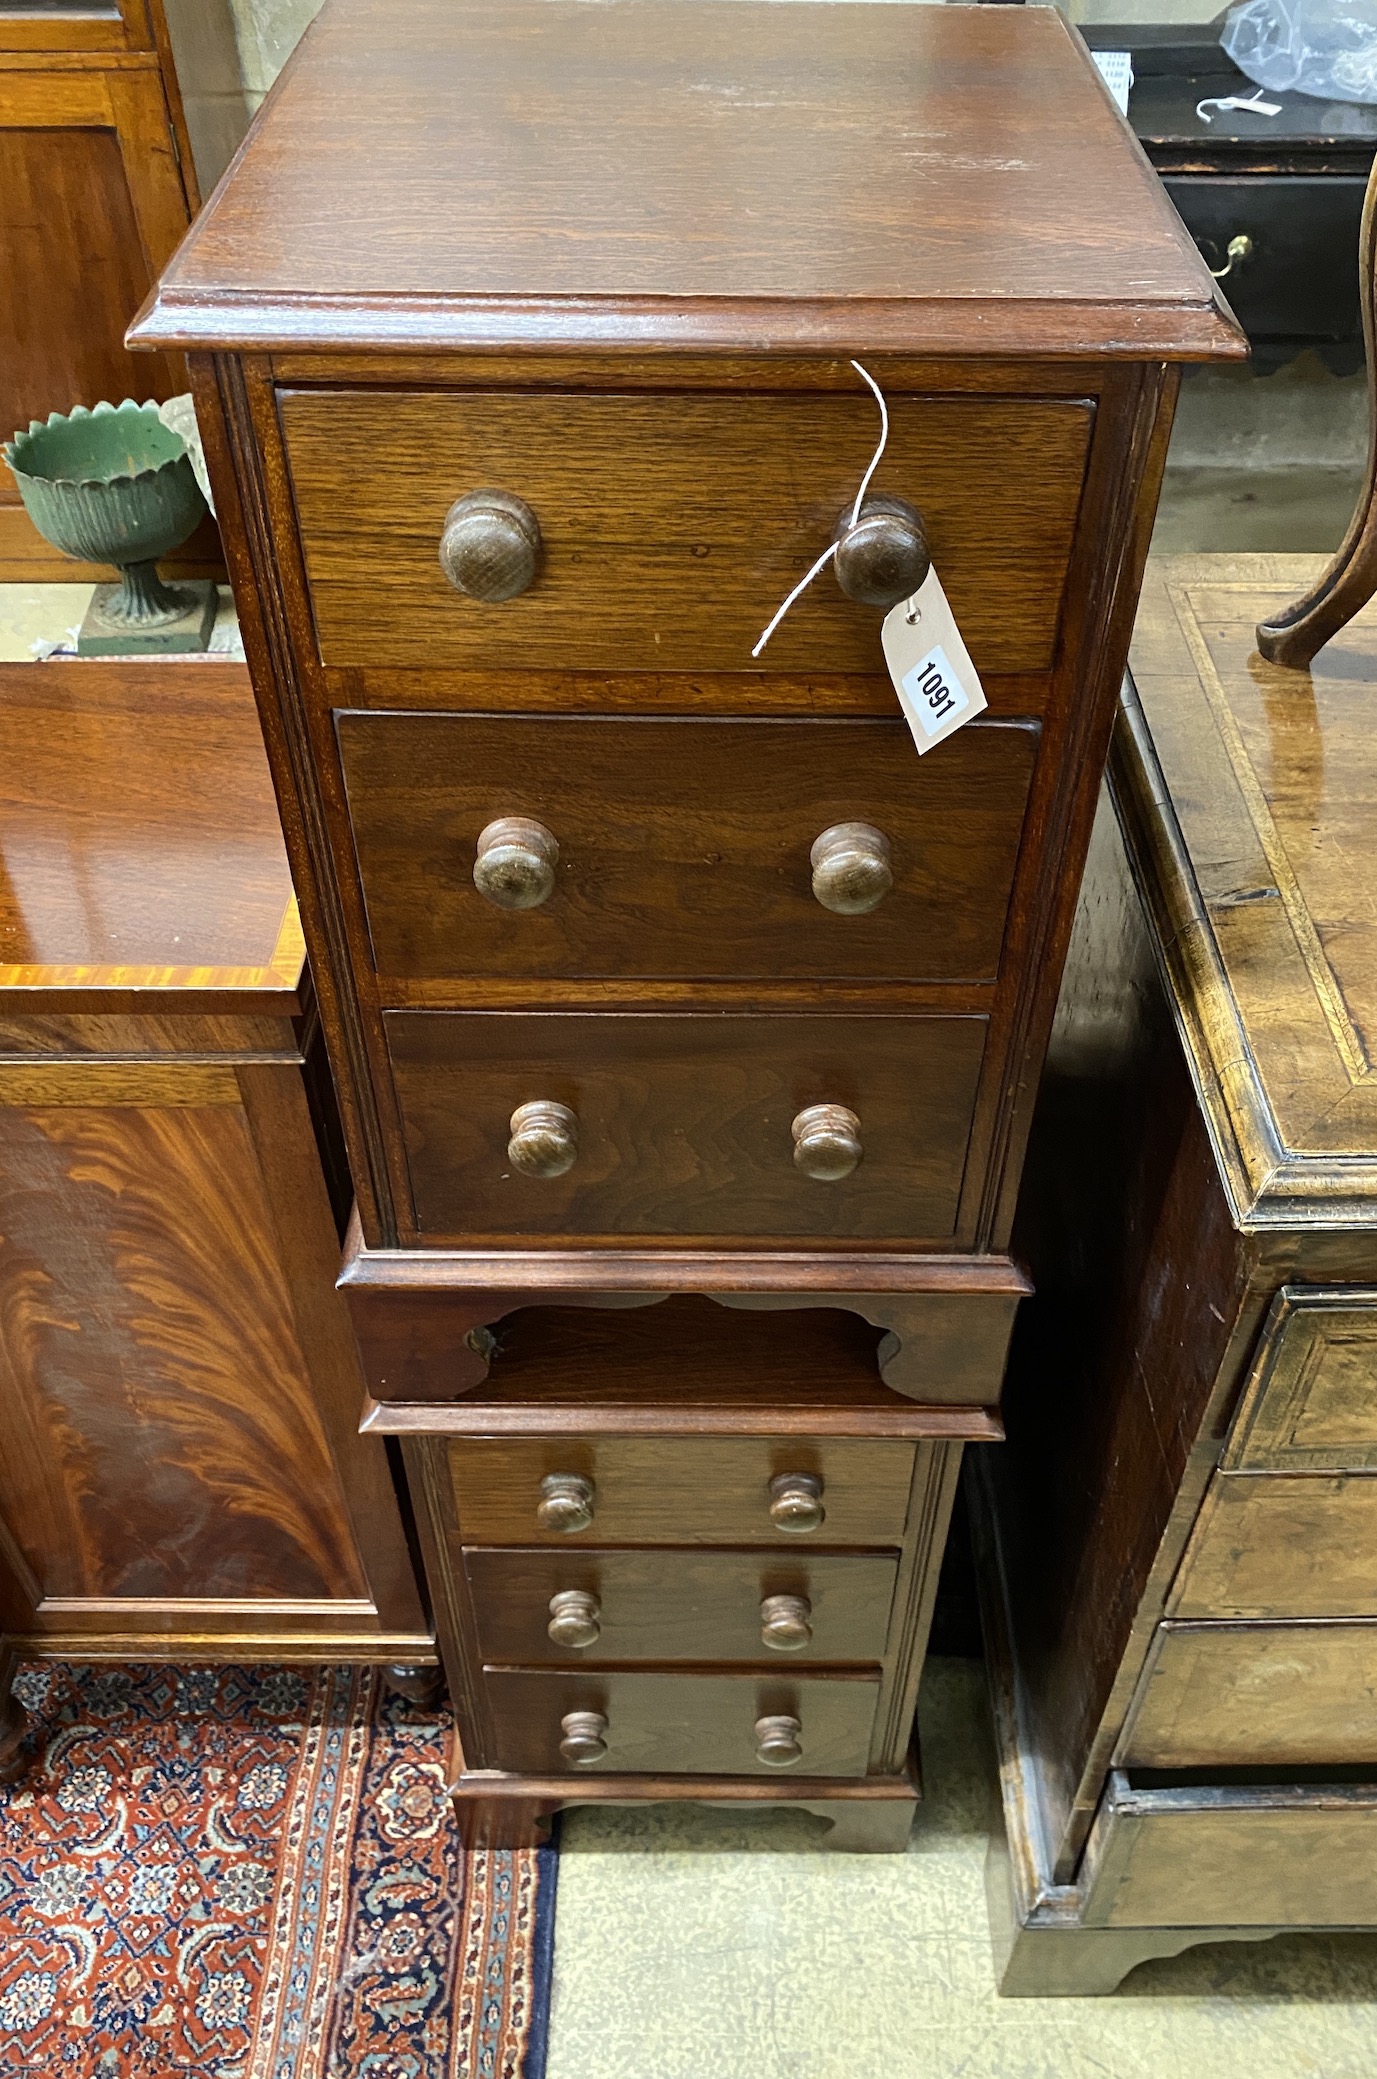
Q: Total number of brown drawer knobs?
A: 12